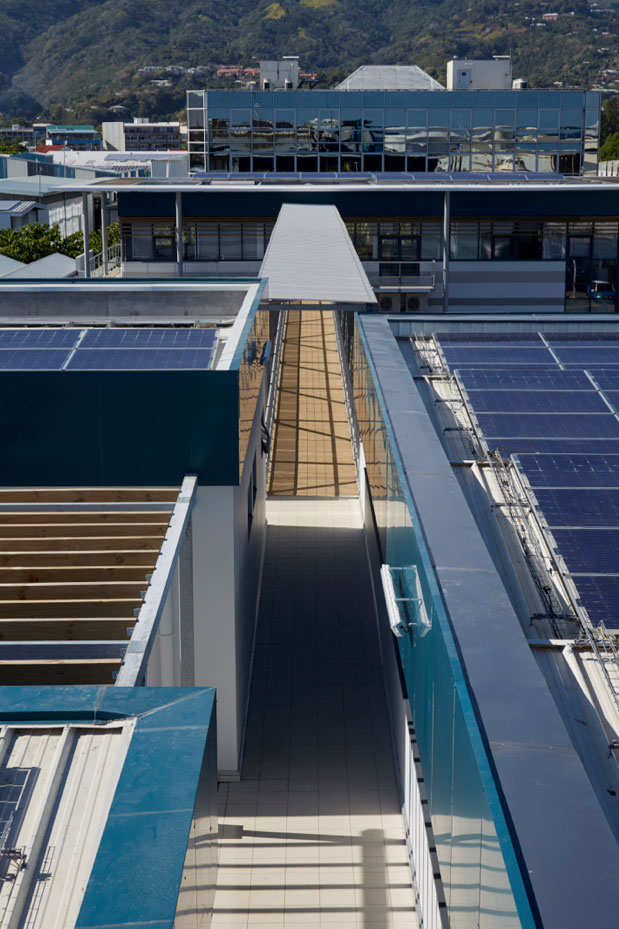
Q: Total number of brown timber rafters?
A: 10